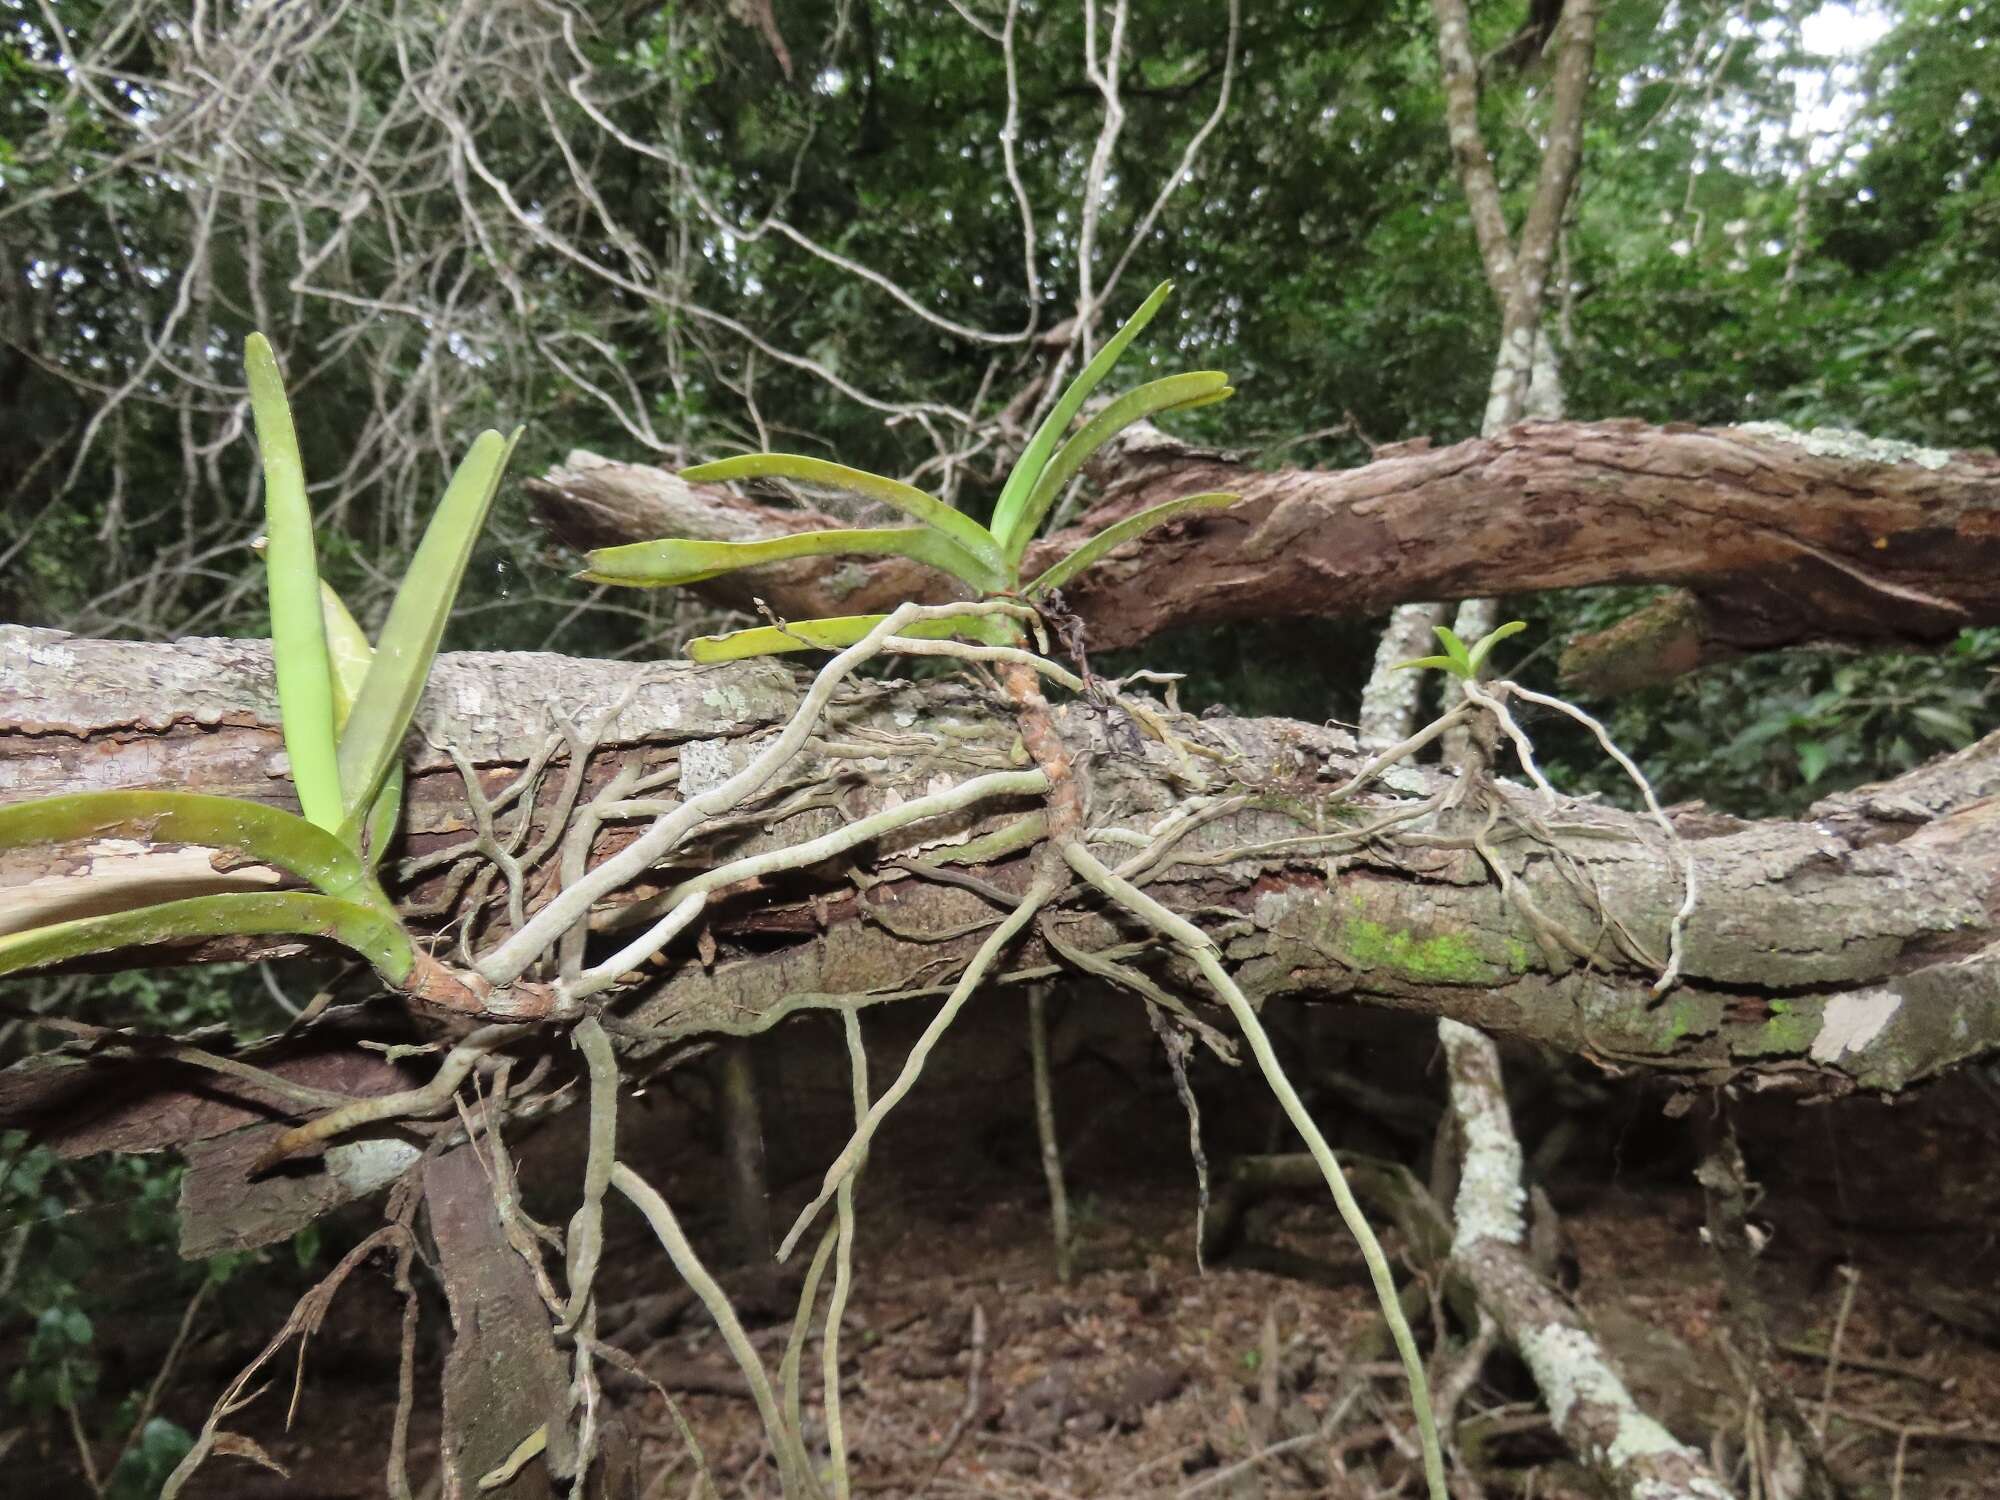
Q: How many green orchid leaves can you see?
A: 14